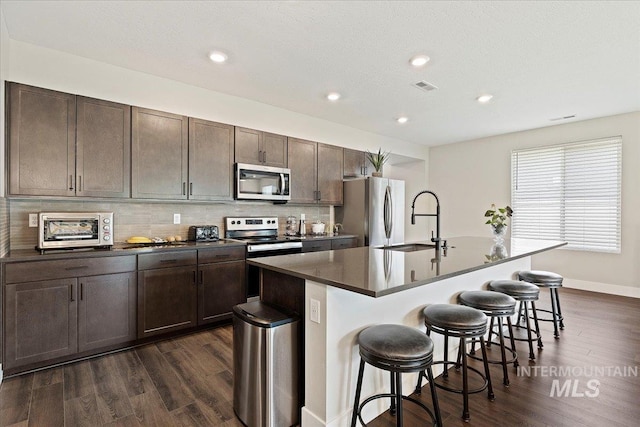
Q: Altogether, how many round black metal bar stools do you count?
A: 5